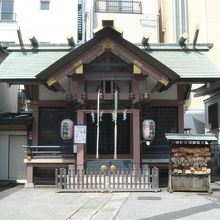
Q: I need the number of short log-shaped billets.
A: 4